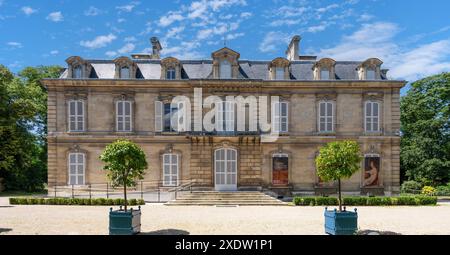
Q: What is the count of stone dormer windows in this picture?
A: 7